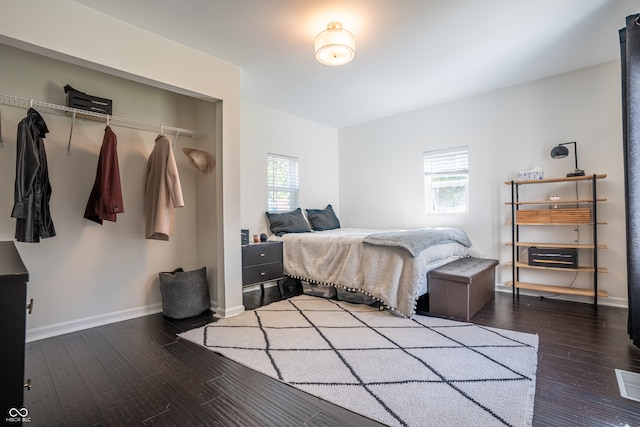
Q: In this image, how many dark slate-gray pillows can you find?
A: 2